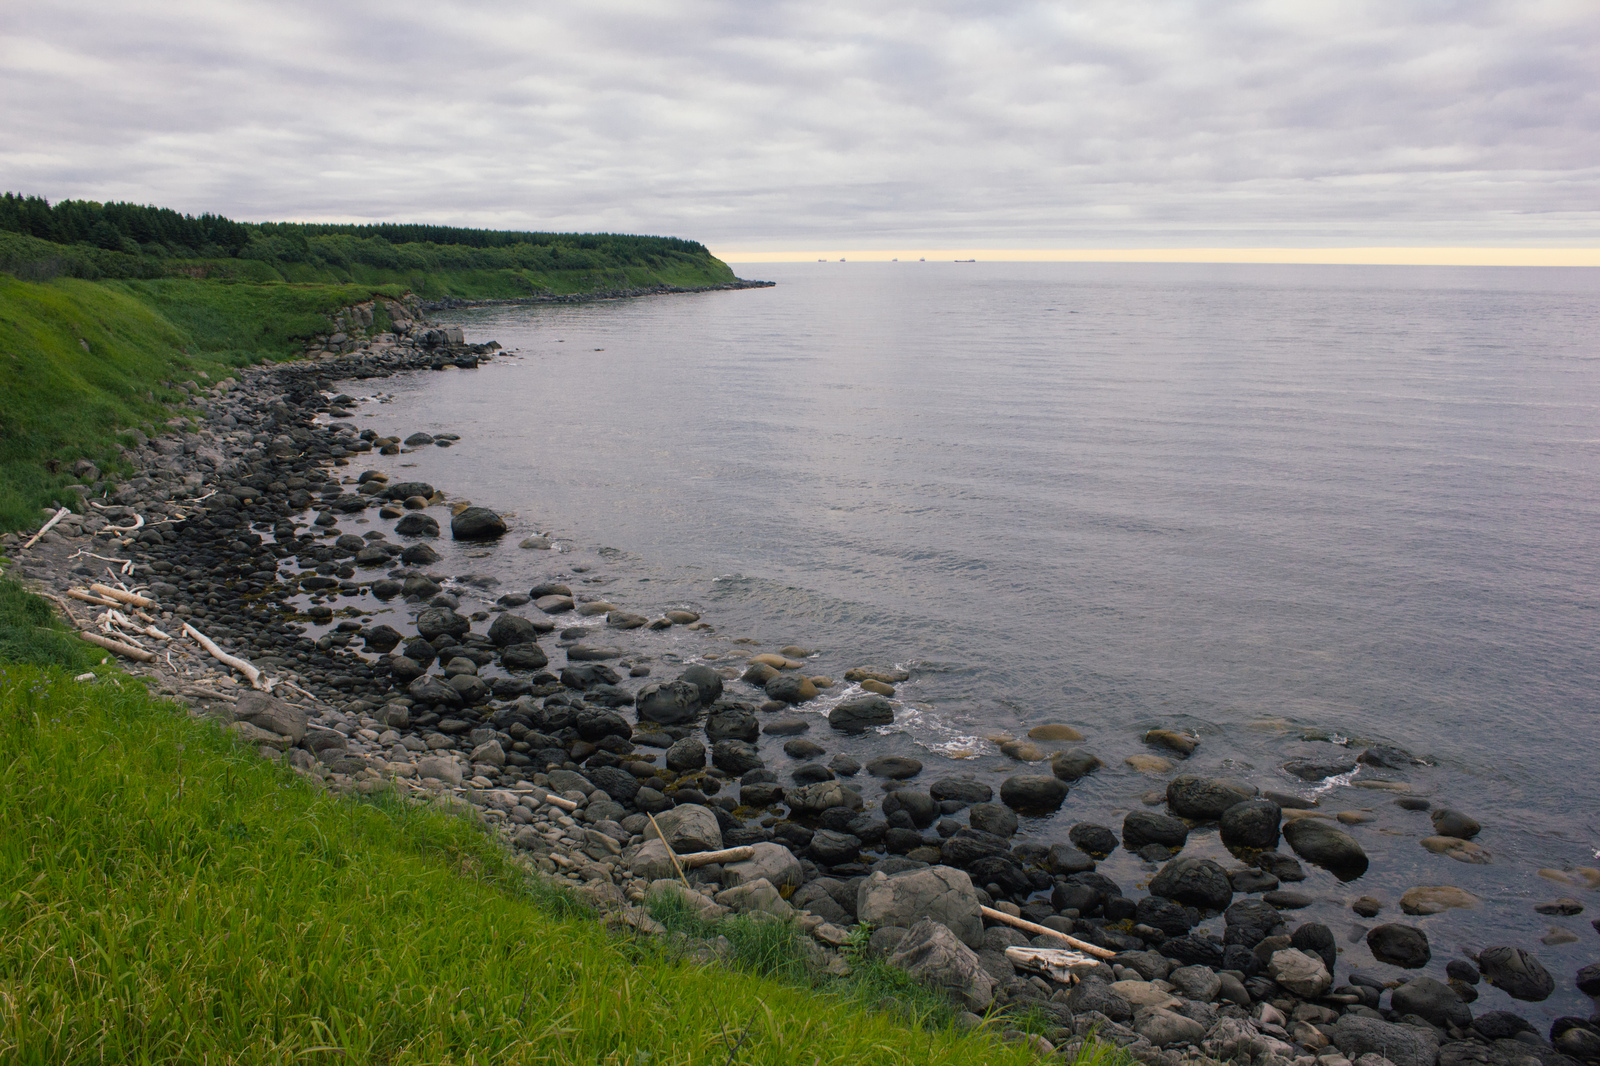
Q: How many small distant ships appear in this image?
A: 5